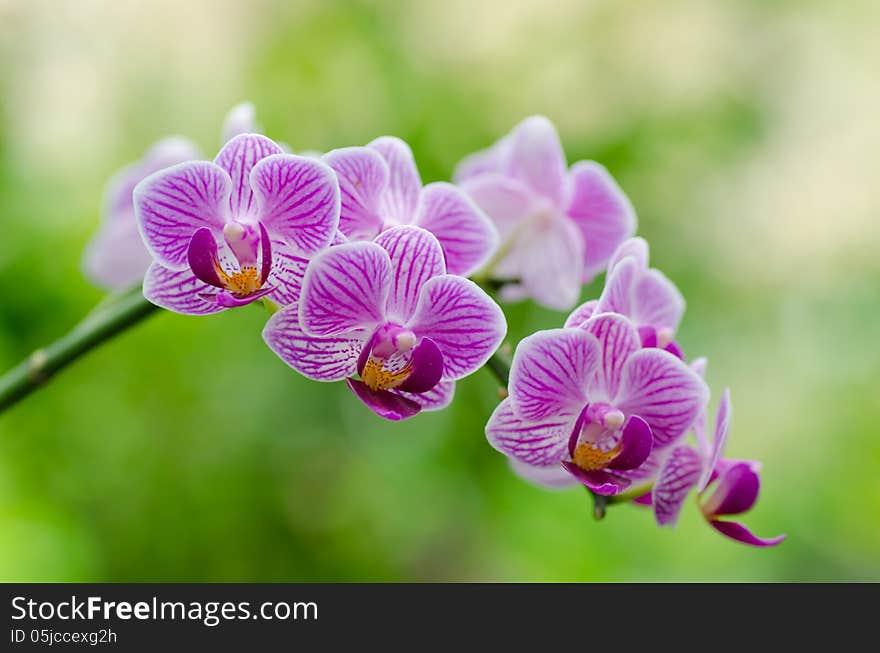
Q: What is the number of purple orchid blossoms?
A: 8